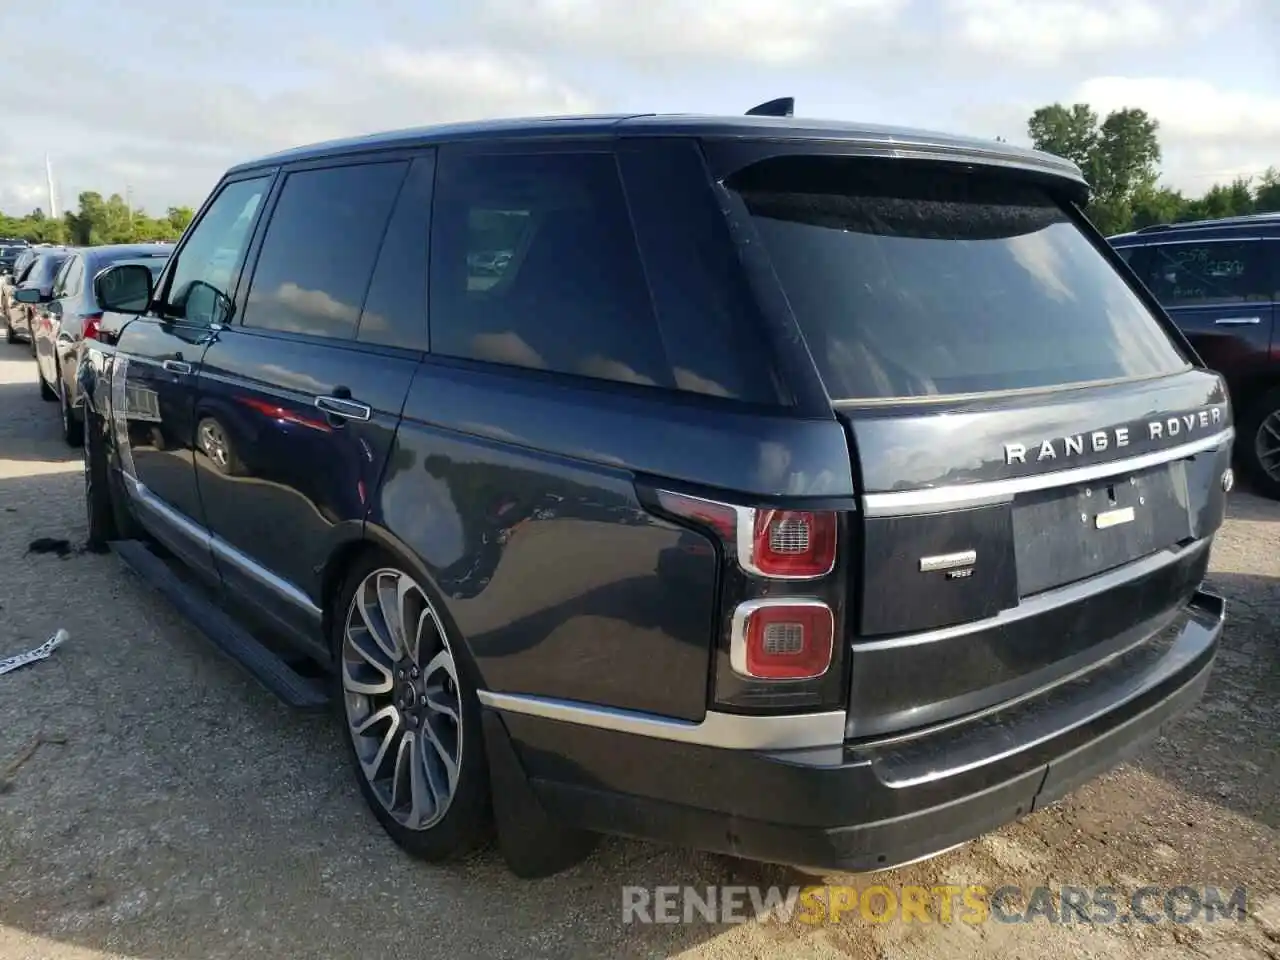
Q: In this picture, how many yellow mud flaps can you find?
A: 0